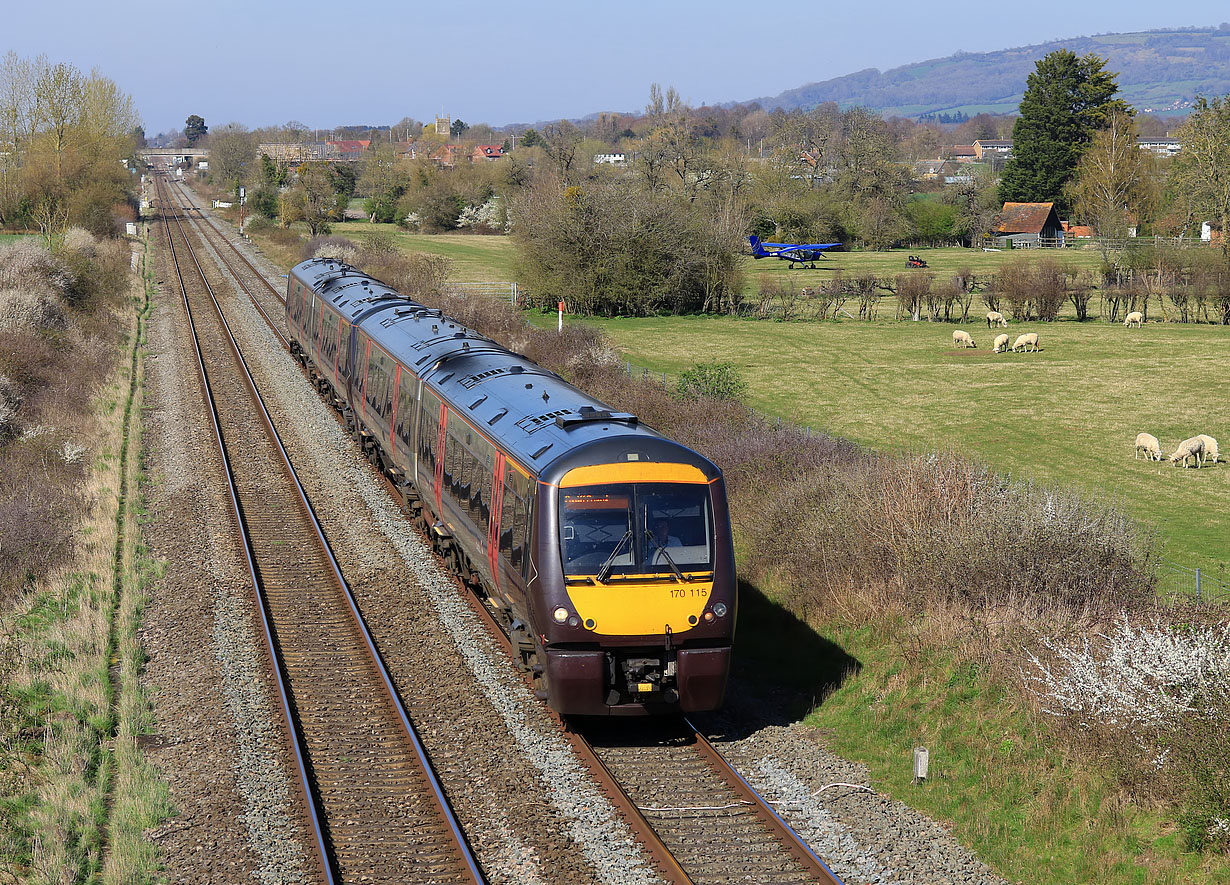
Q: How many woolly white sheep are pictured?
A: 8